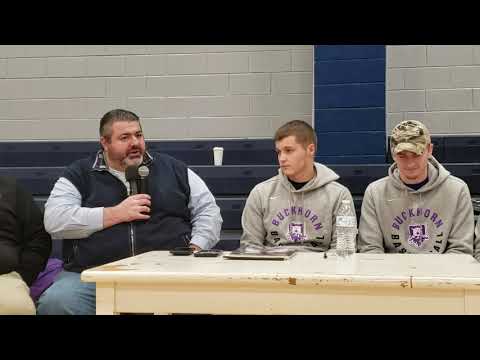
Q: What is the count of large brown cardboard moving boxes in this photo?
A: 0